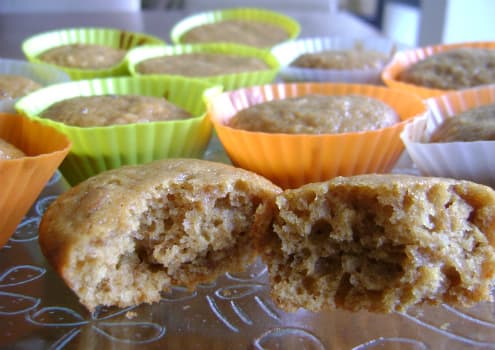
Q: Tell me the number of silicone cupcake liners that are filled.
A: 10